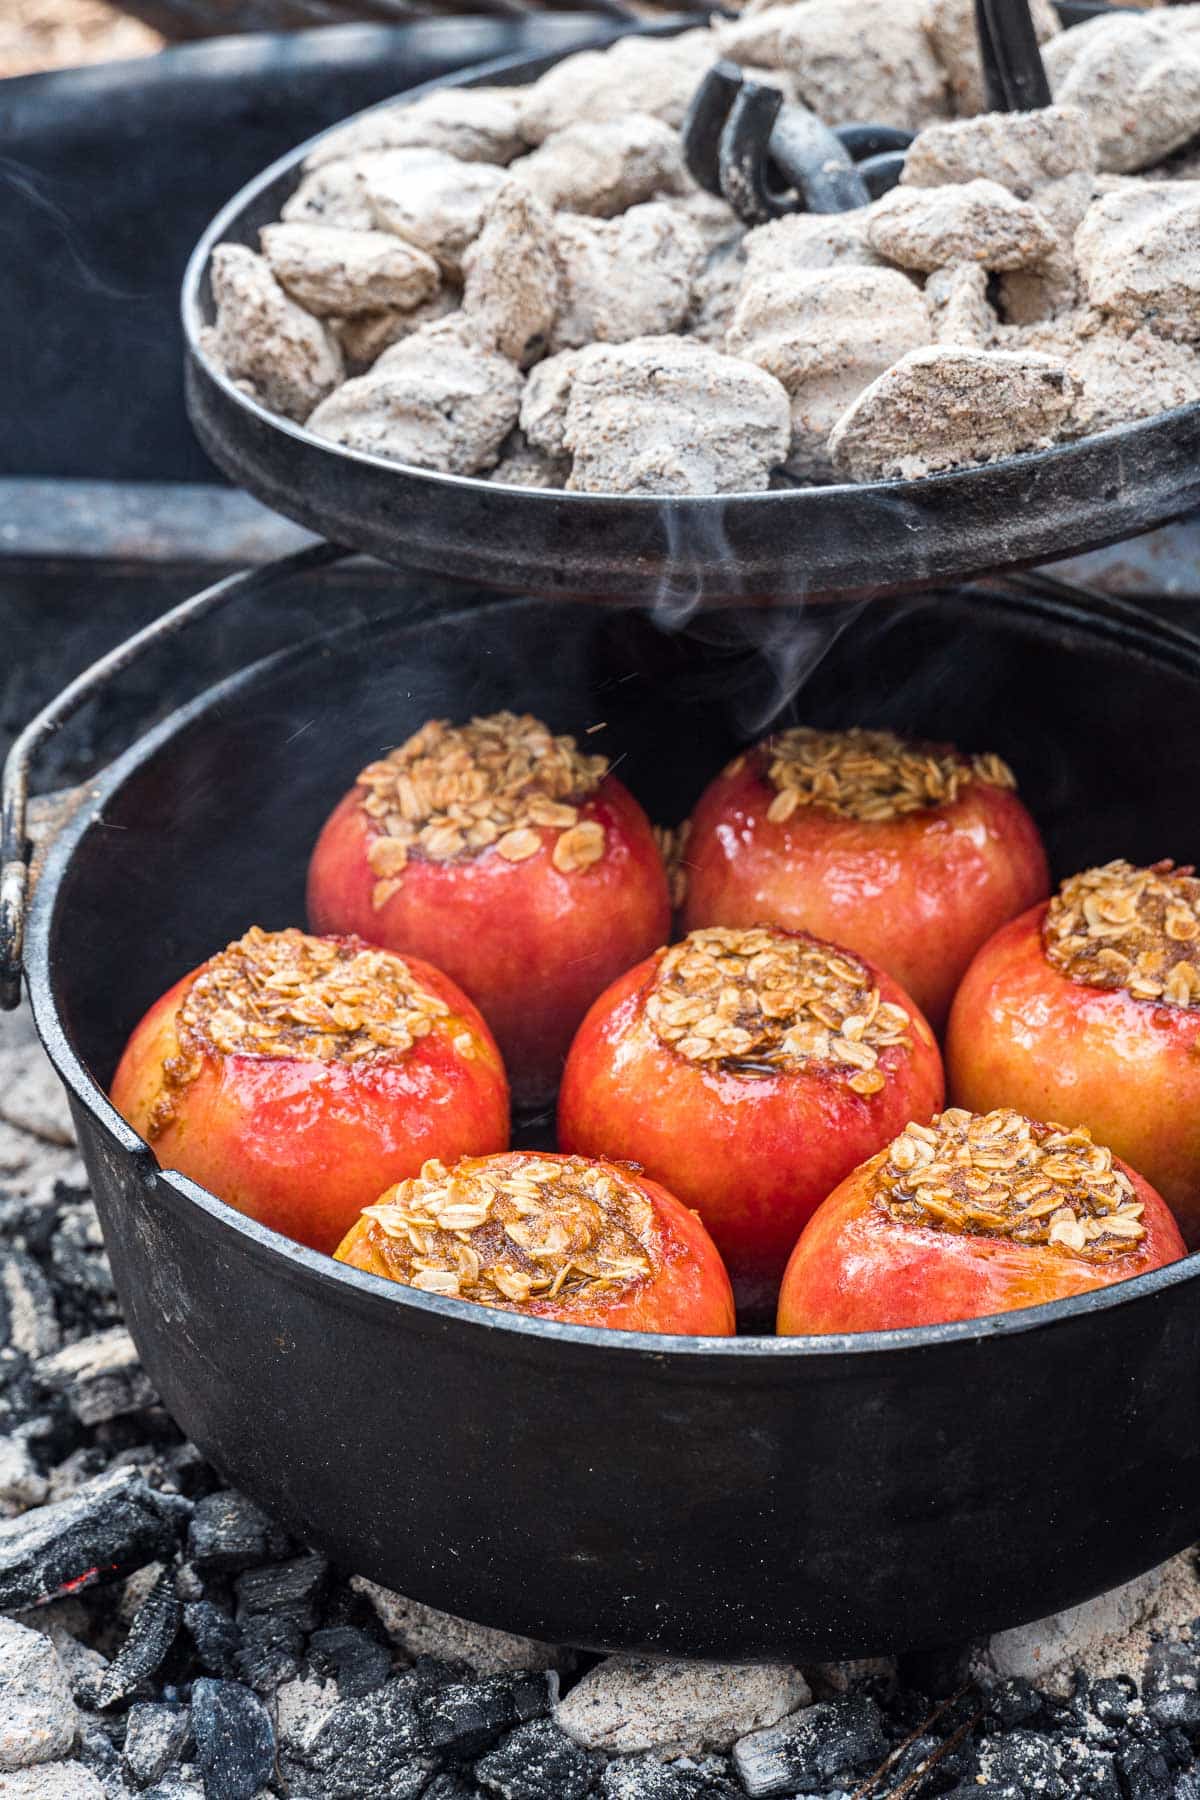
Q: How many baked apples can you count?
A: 7